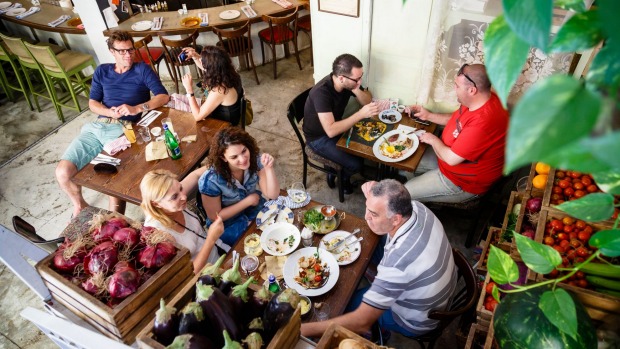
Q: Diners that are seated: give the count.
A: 7